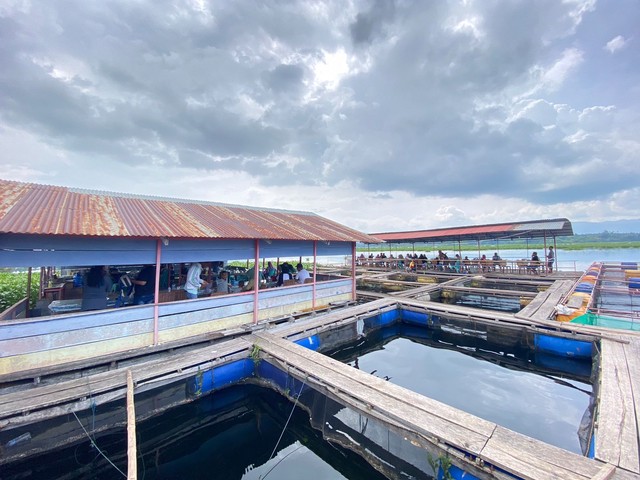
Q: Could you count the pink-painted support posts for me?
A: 4